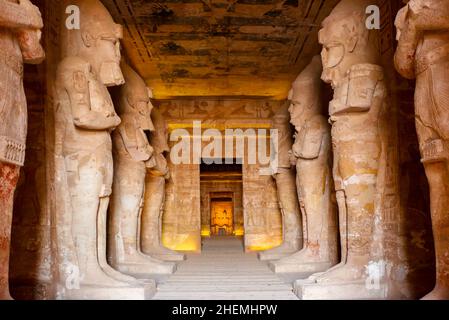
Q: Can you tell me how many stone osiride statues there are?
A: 8